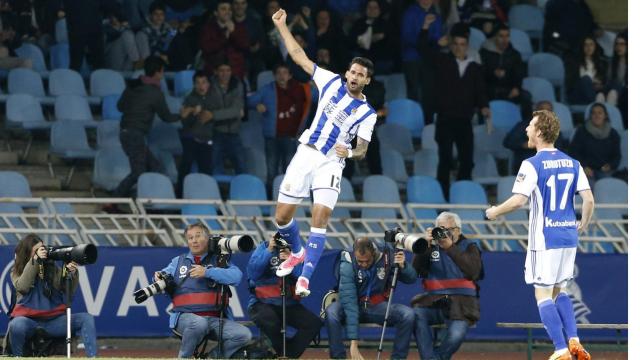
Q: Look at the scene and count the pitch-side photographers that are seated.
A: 5